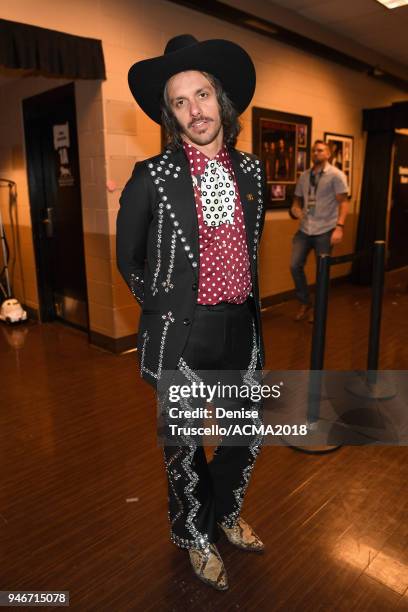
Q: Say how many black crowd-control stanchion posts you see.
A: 2